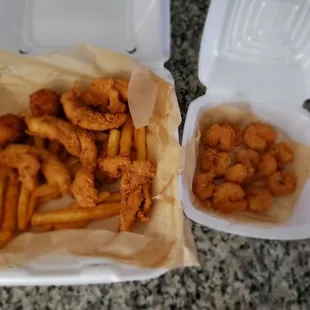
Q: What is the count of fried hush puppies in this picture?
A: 2